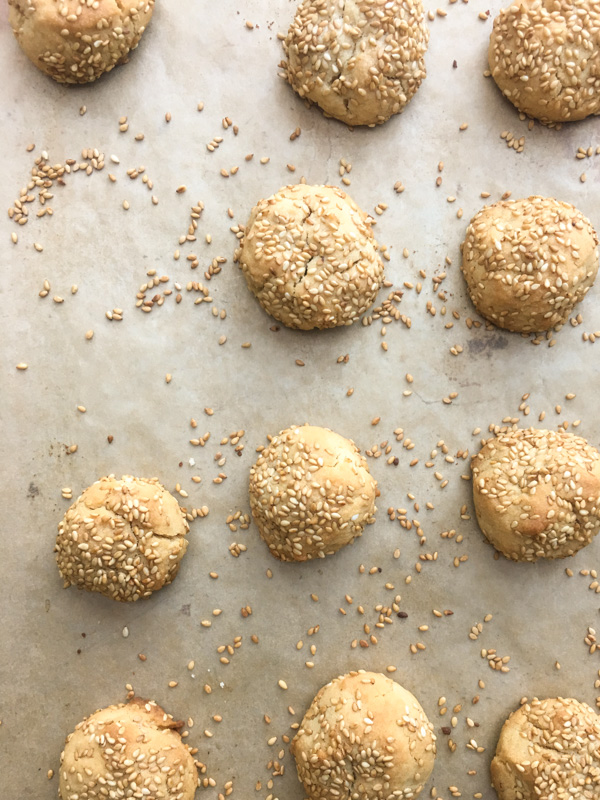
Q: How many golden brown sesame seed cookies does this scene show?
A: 11